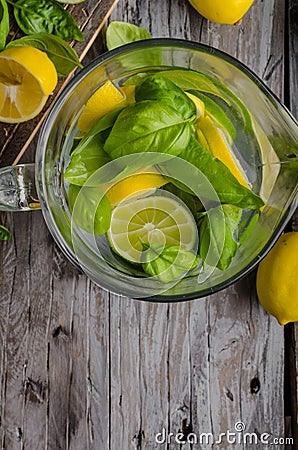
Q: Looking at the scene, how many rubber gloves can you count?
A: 0